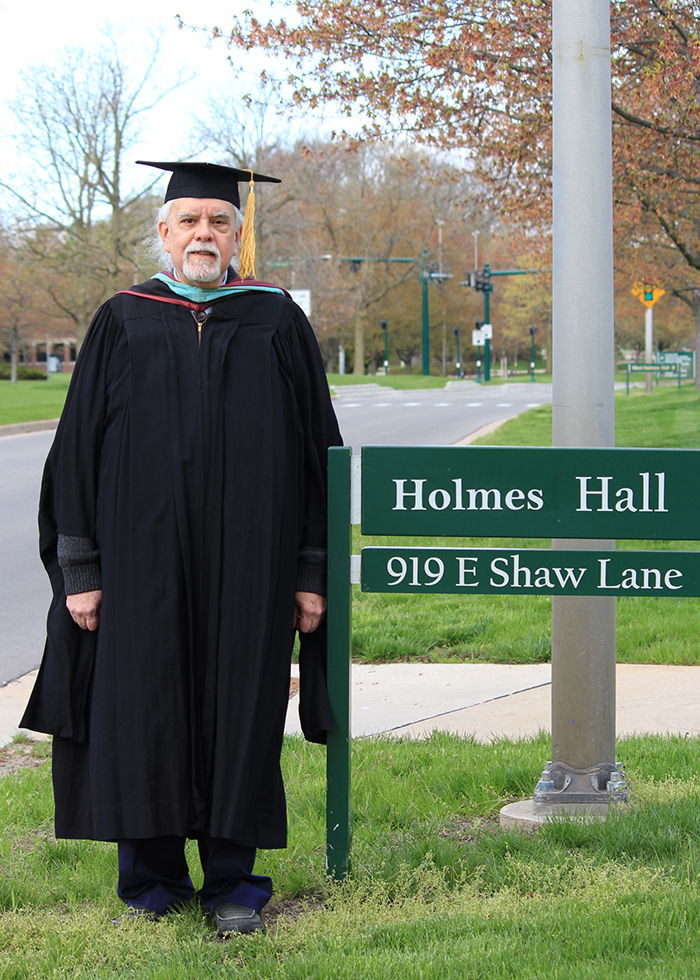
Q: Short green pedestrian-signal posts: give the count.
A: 4